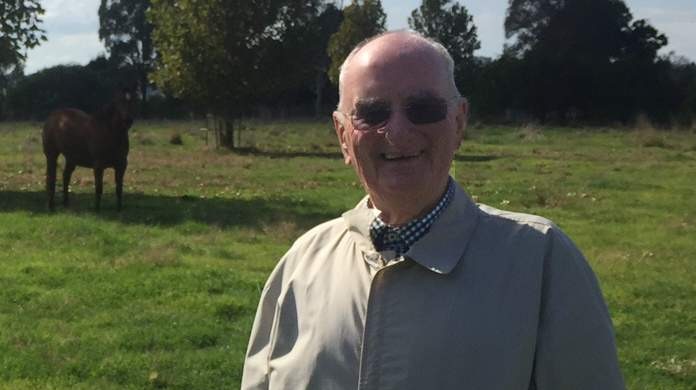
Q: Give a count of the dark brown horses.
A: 1